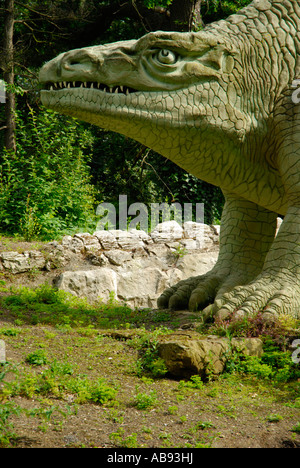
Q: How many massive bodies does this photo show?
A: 1